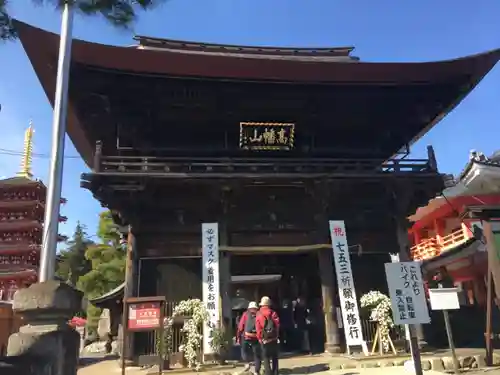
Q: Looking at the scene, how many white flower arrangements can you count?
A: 2